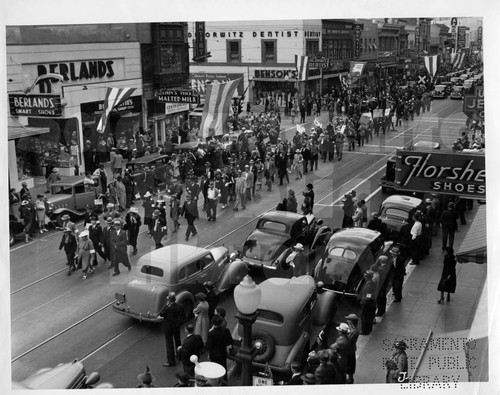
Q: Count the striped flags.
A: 5